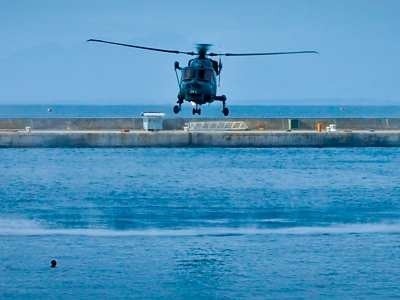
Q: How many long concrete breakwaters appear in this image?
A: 1